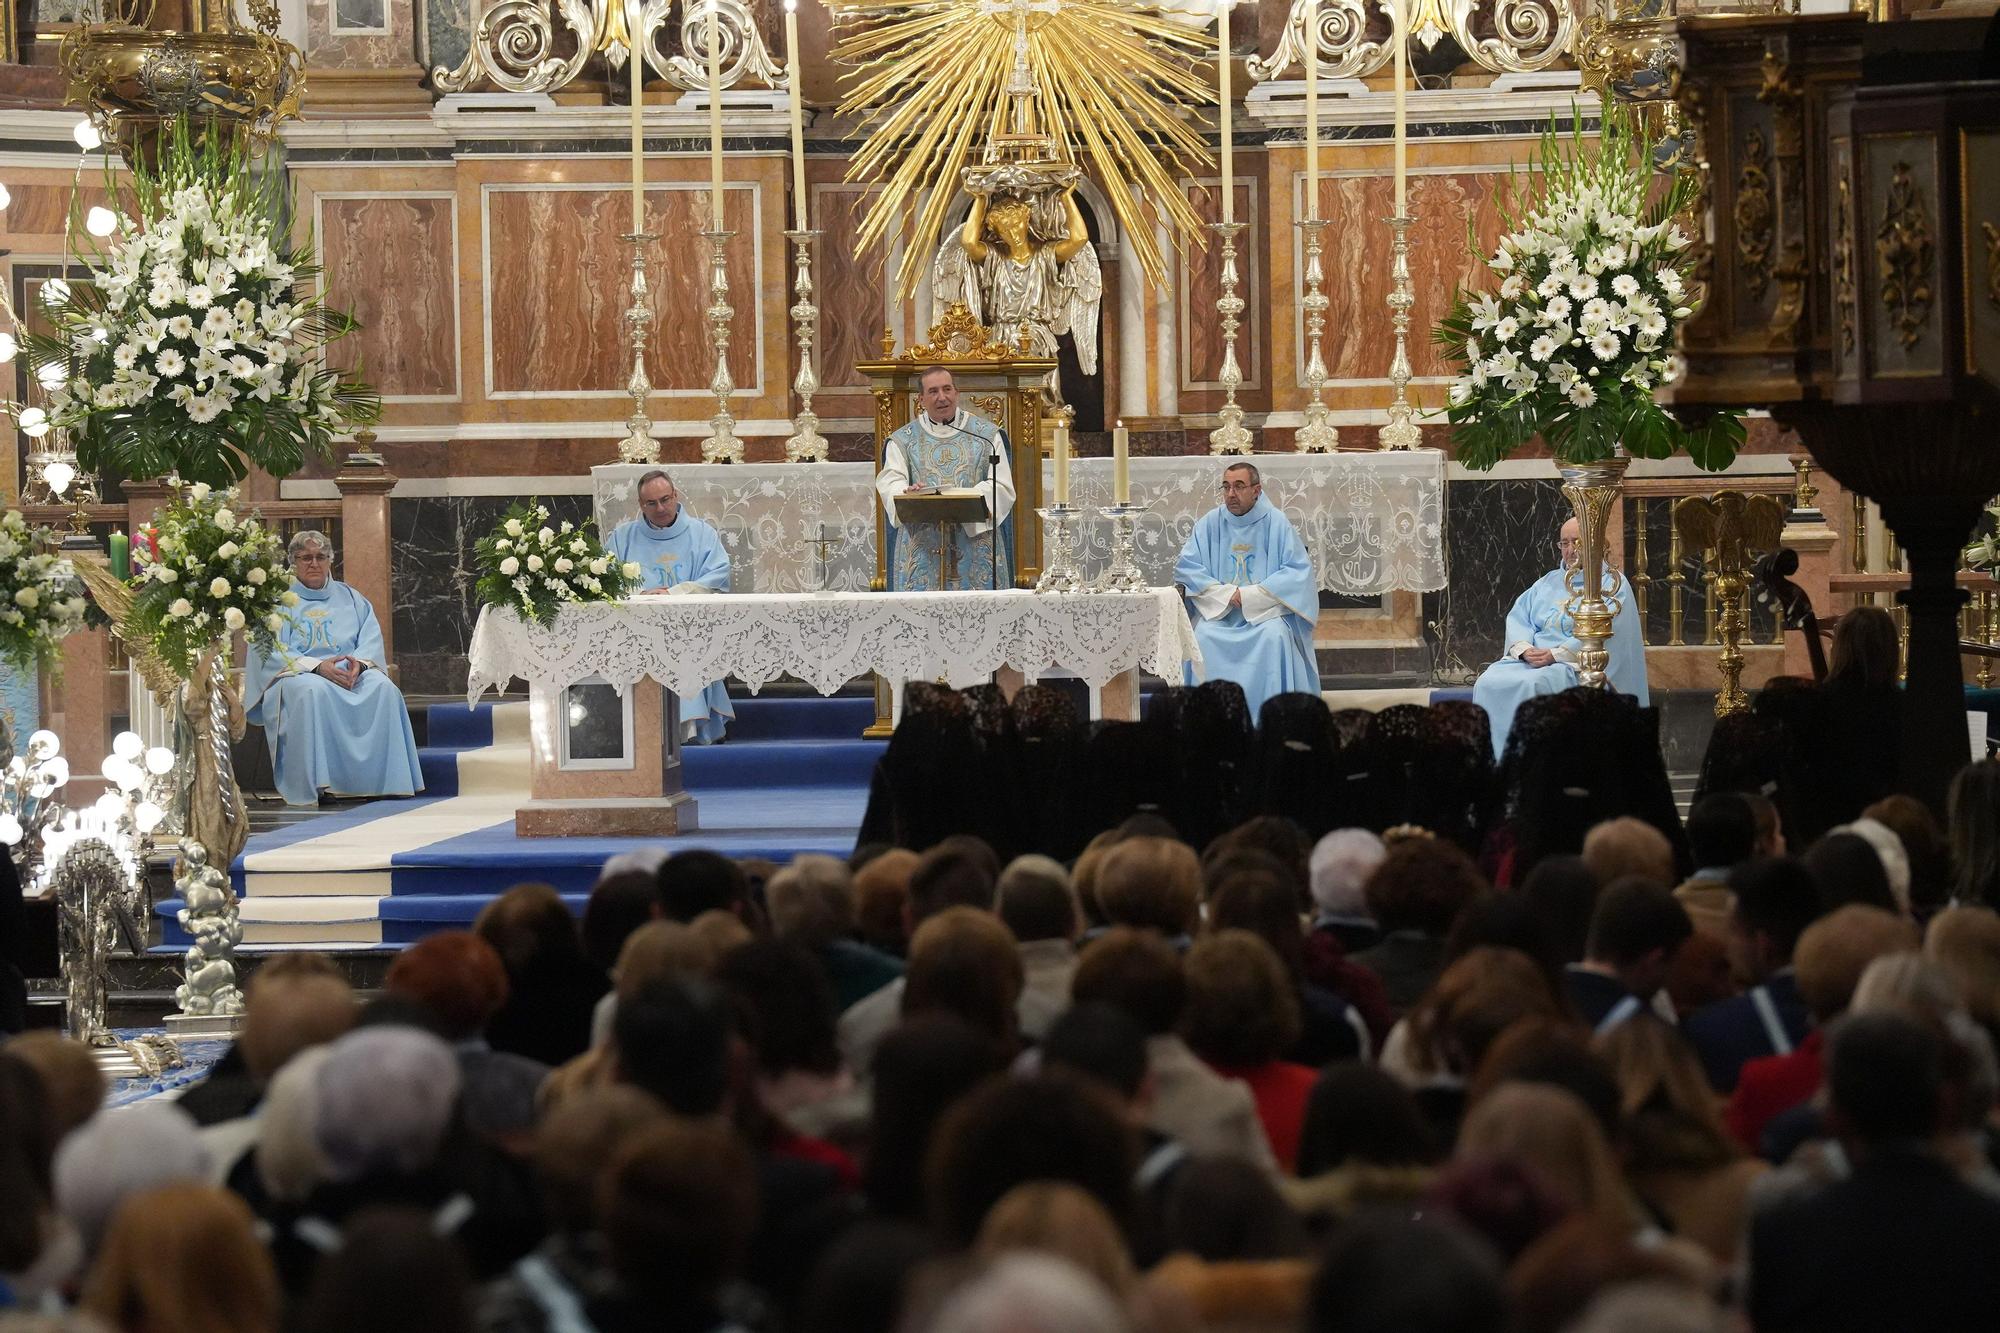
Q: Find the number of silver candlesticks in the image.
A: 8